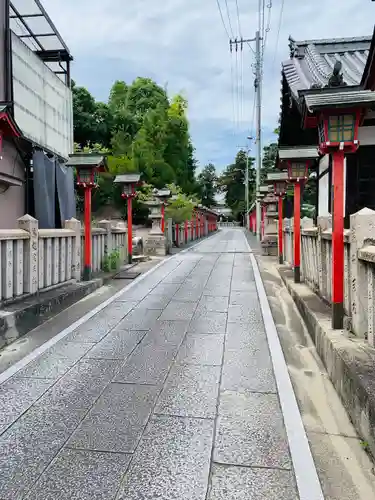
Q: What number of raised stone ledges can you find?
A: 2